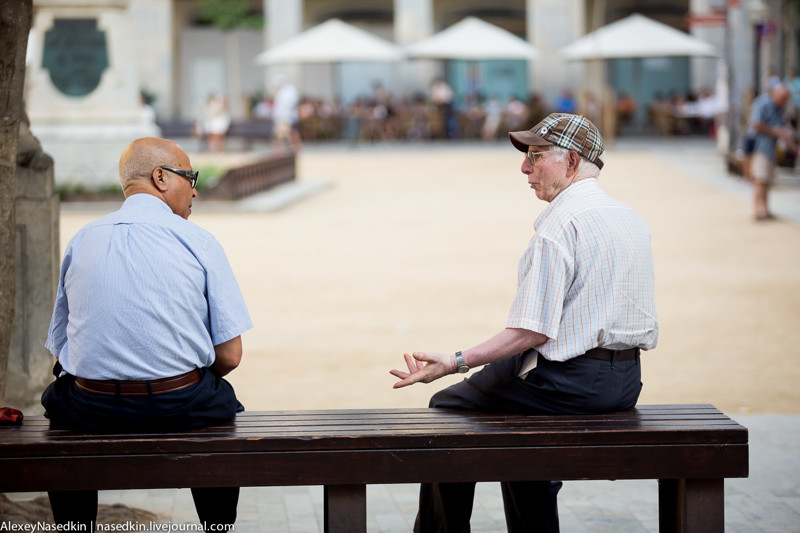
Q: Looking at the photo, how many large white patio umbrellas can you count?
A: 3